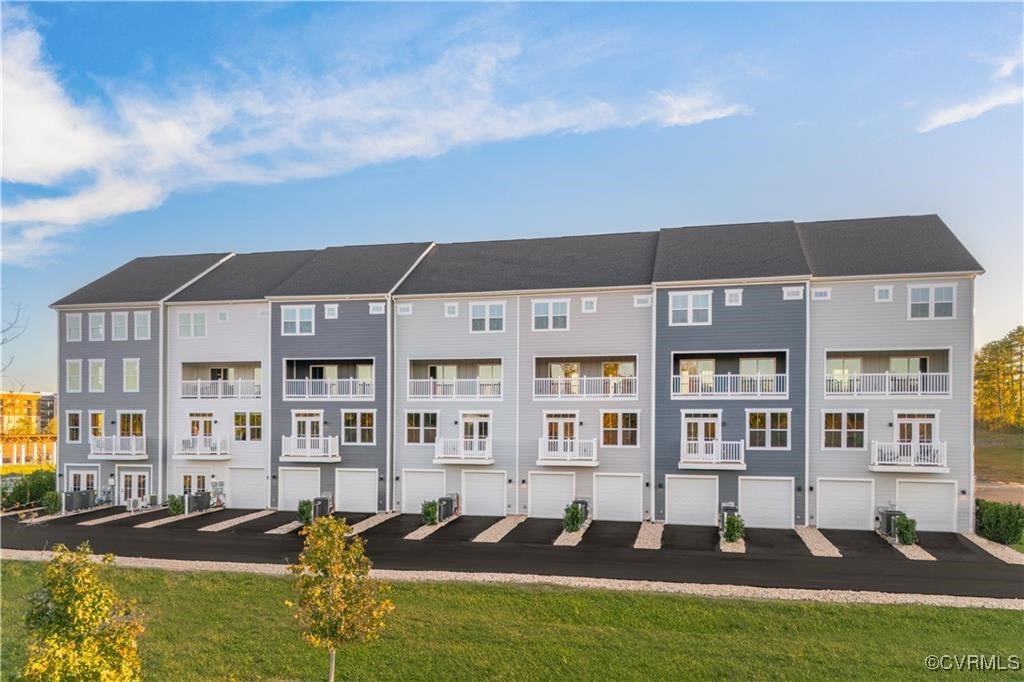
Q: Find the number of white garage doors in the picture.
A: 11